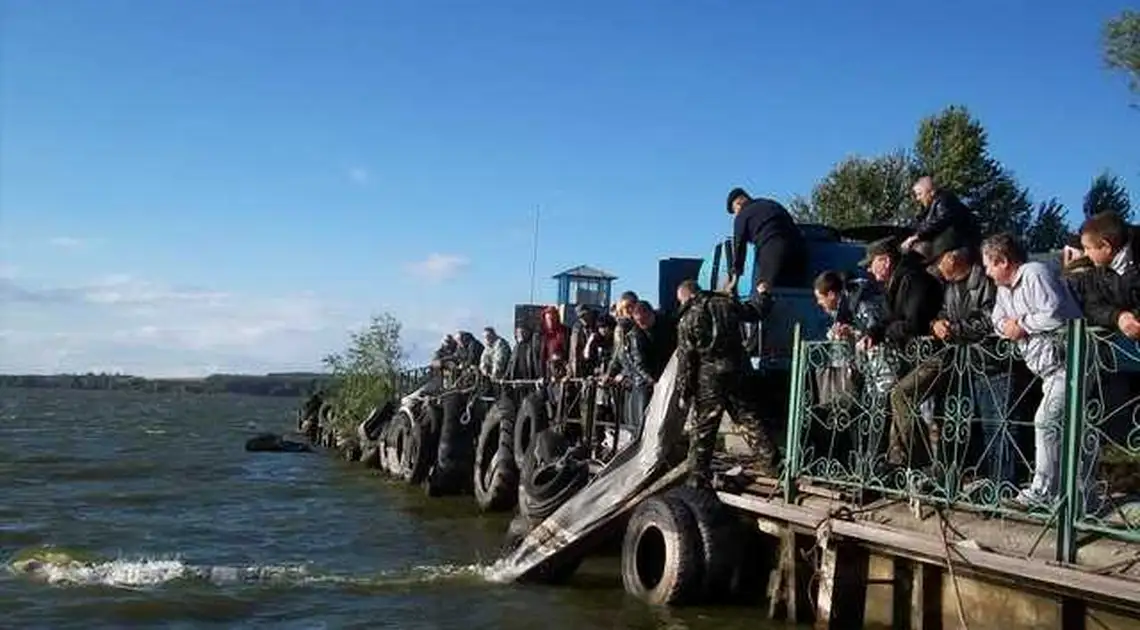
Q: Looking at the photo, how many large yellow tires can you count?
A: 0